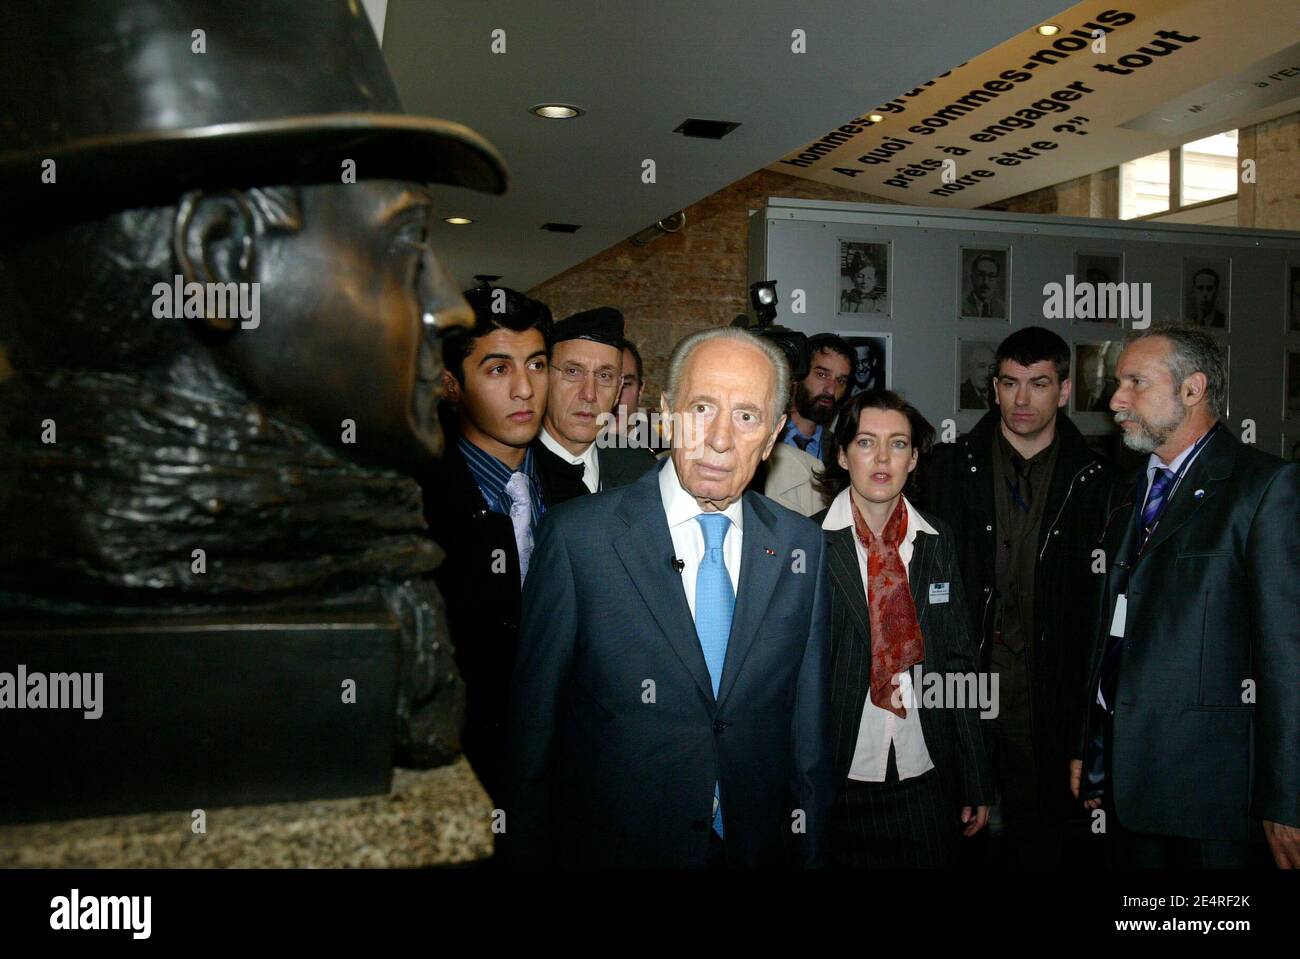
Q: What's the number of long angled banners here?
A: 1